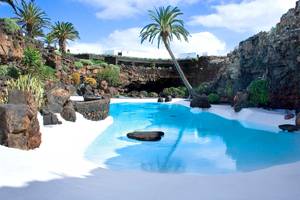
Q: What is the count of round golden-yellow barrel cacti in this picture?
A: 2